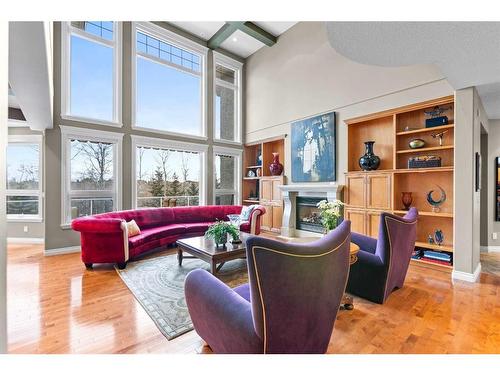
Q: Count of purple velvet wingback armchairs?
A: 2